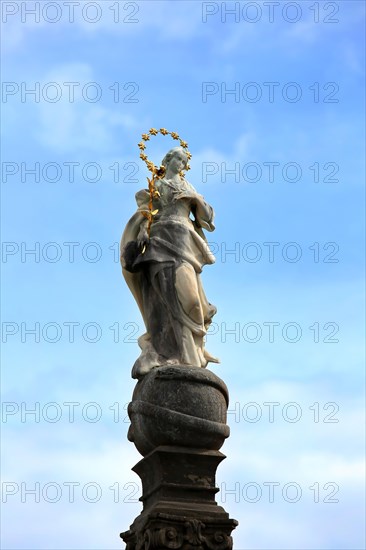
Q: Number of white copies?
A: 1